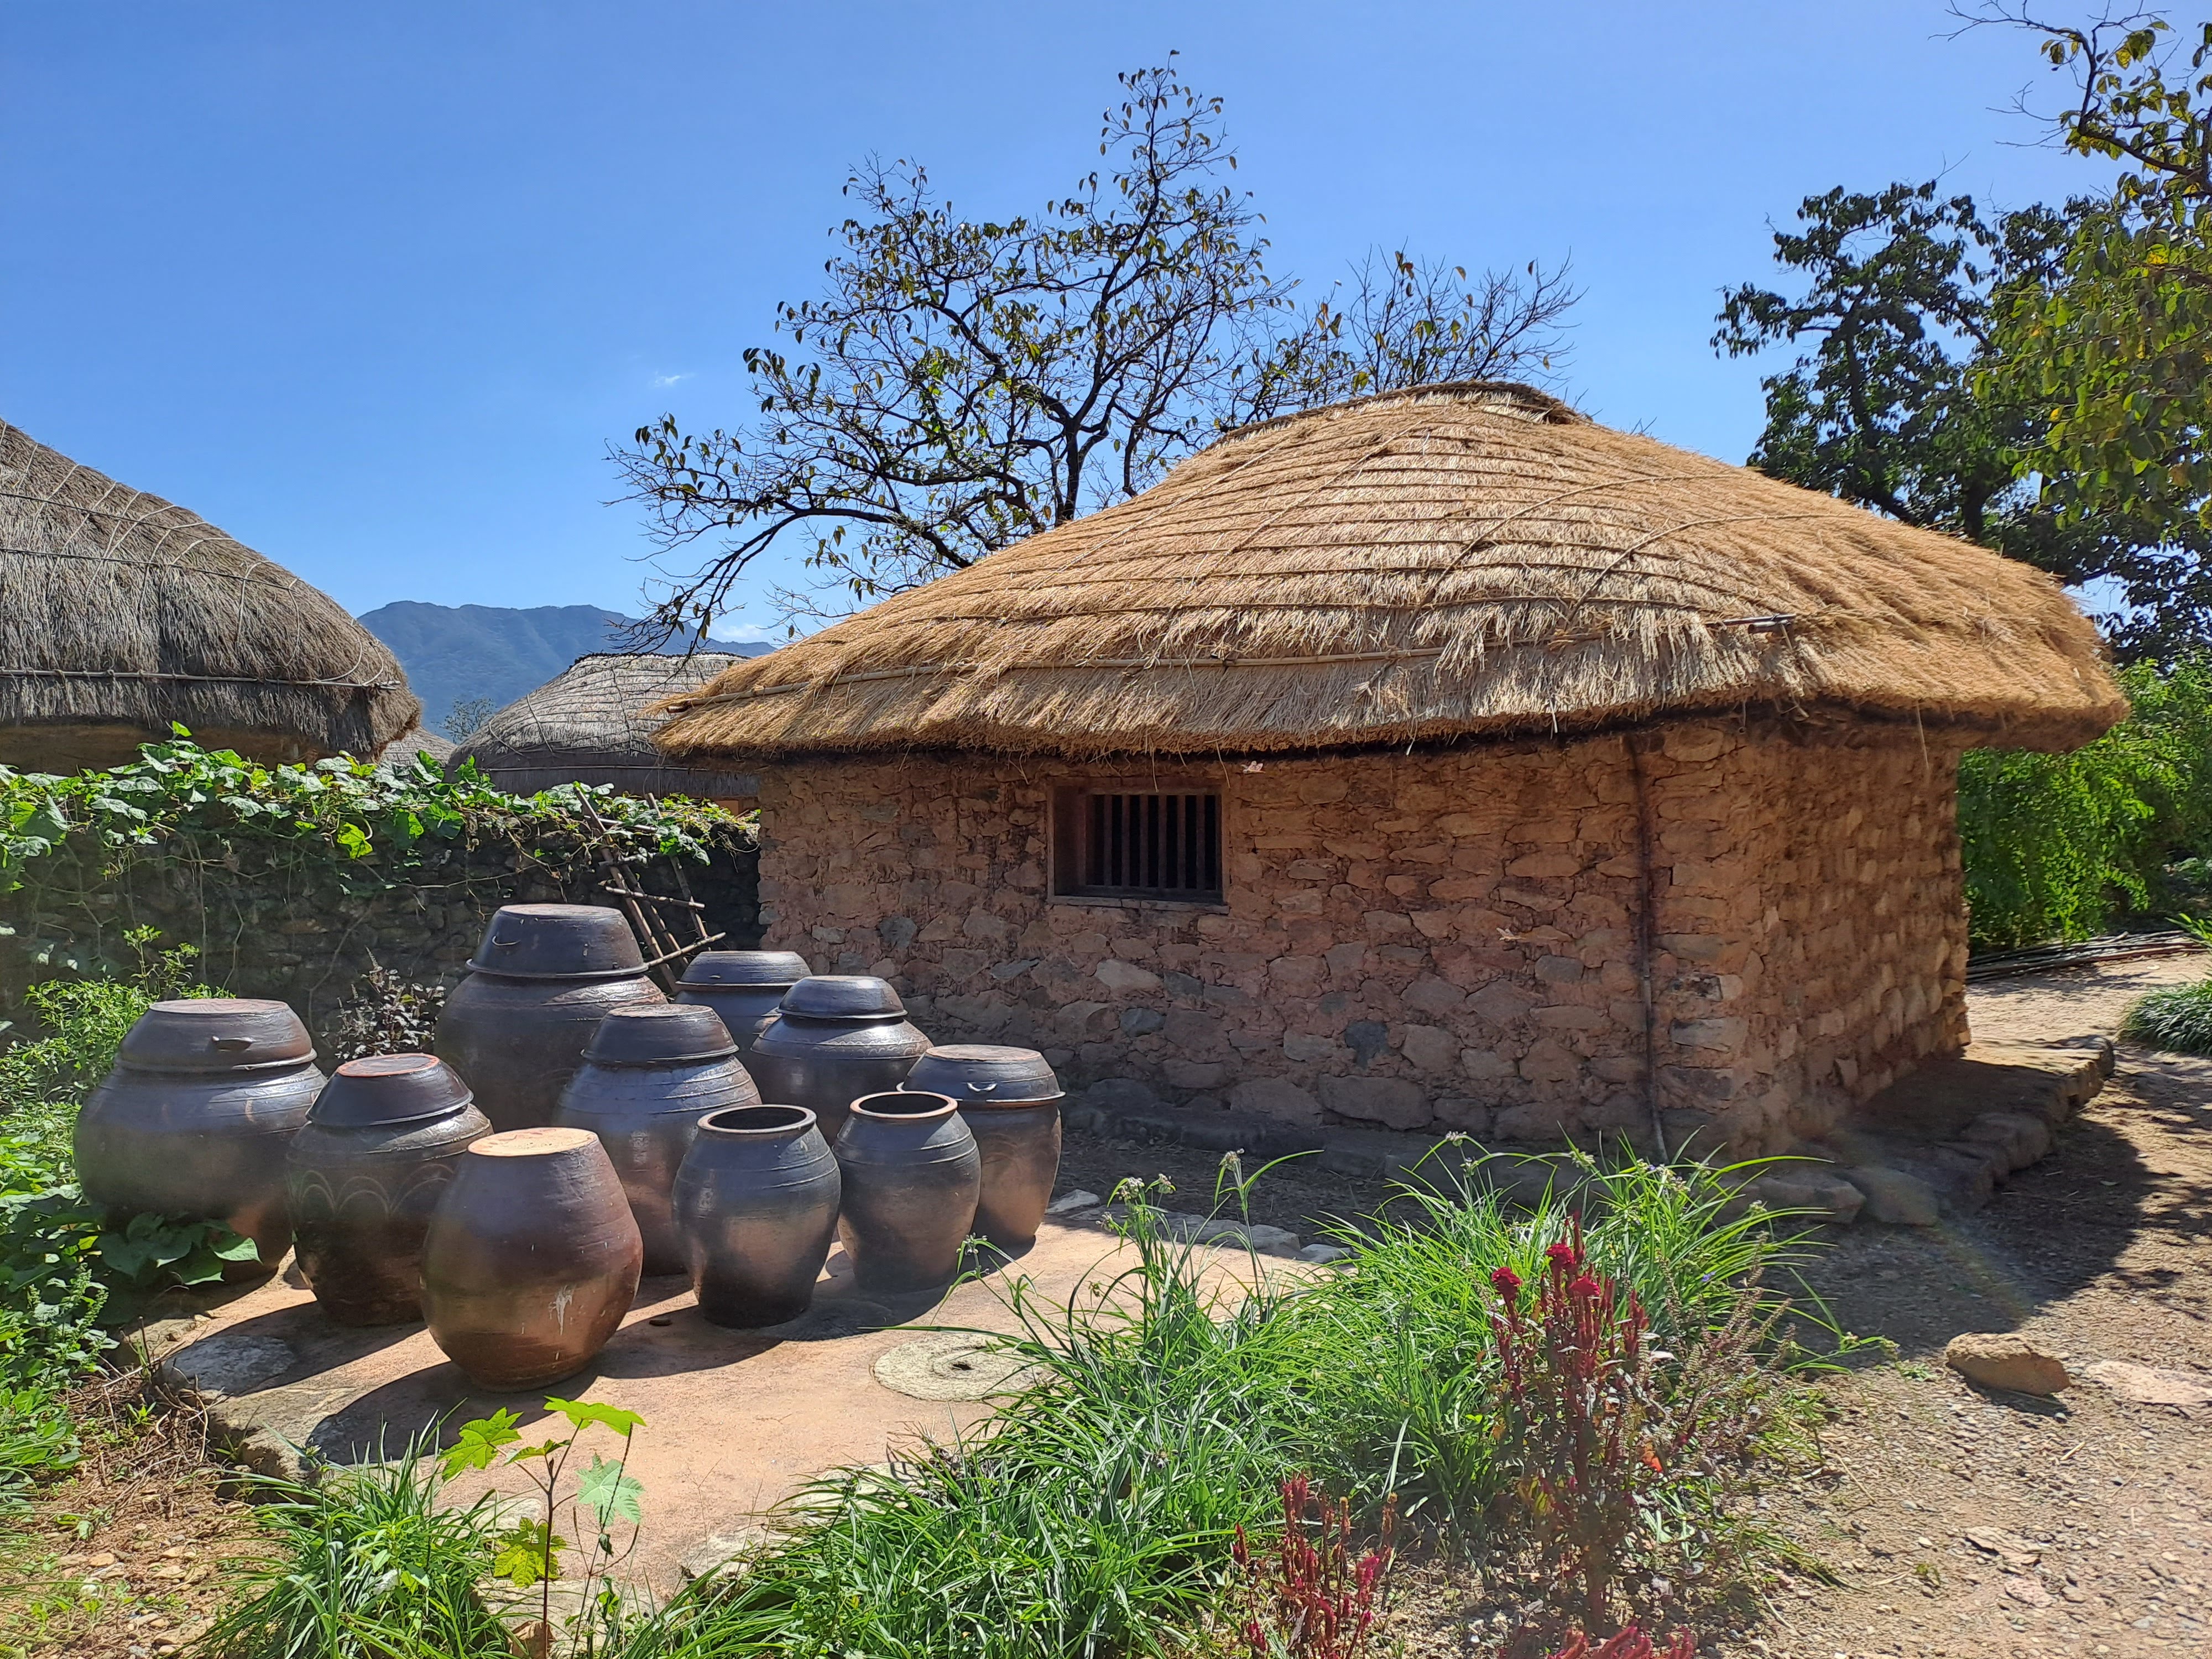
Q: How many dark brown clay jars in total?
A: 10